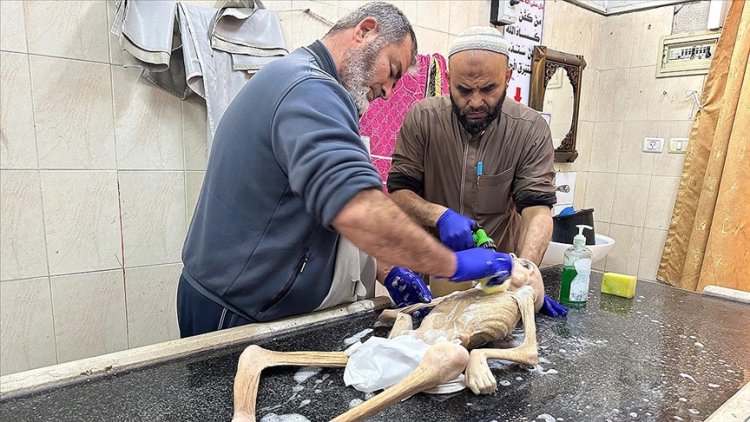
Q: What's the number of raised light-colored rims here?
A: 3